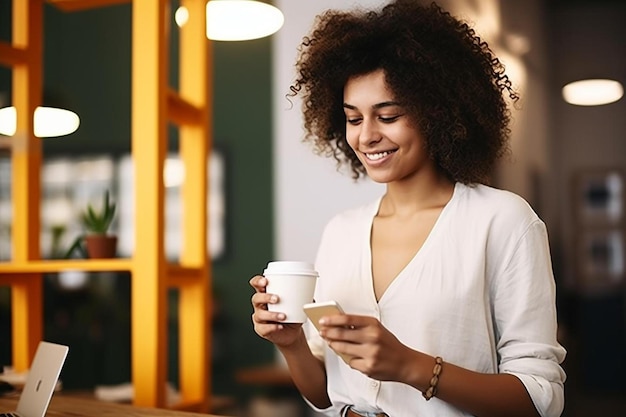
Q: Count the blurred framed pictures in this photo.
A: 2